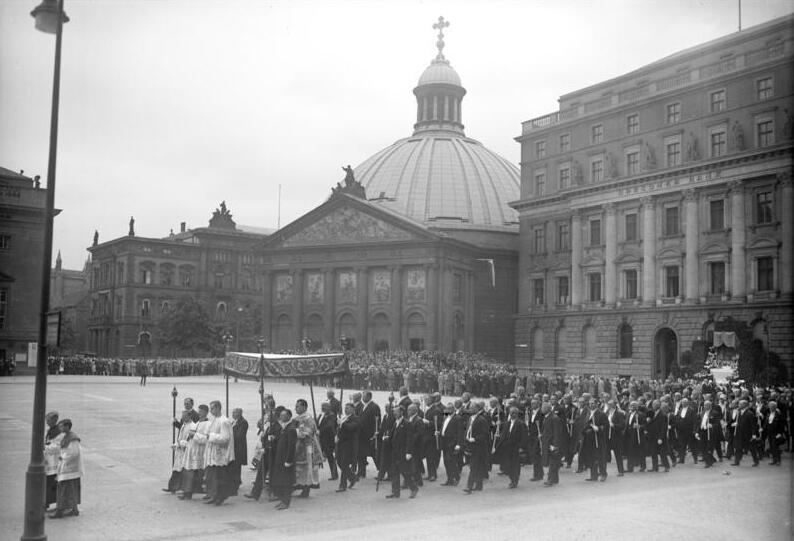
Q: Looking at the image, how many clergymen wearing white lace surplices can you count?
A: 5